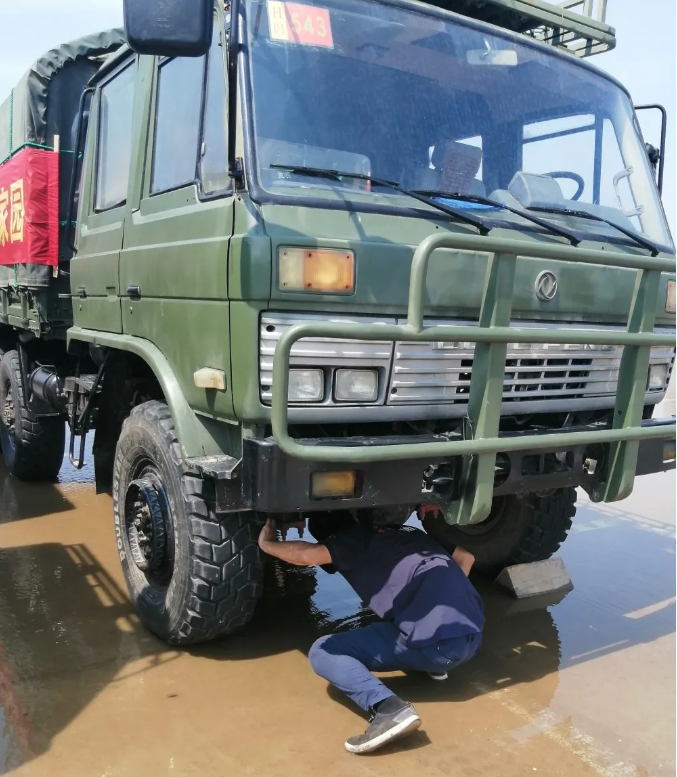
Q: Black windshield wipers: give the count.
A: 3